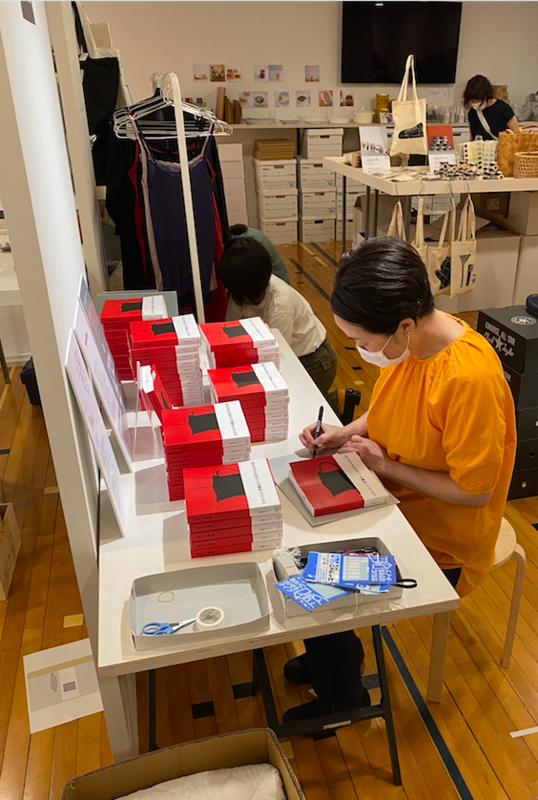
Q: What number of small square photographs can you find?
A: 12